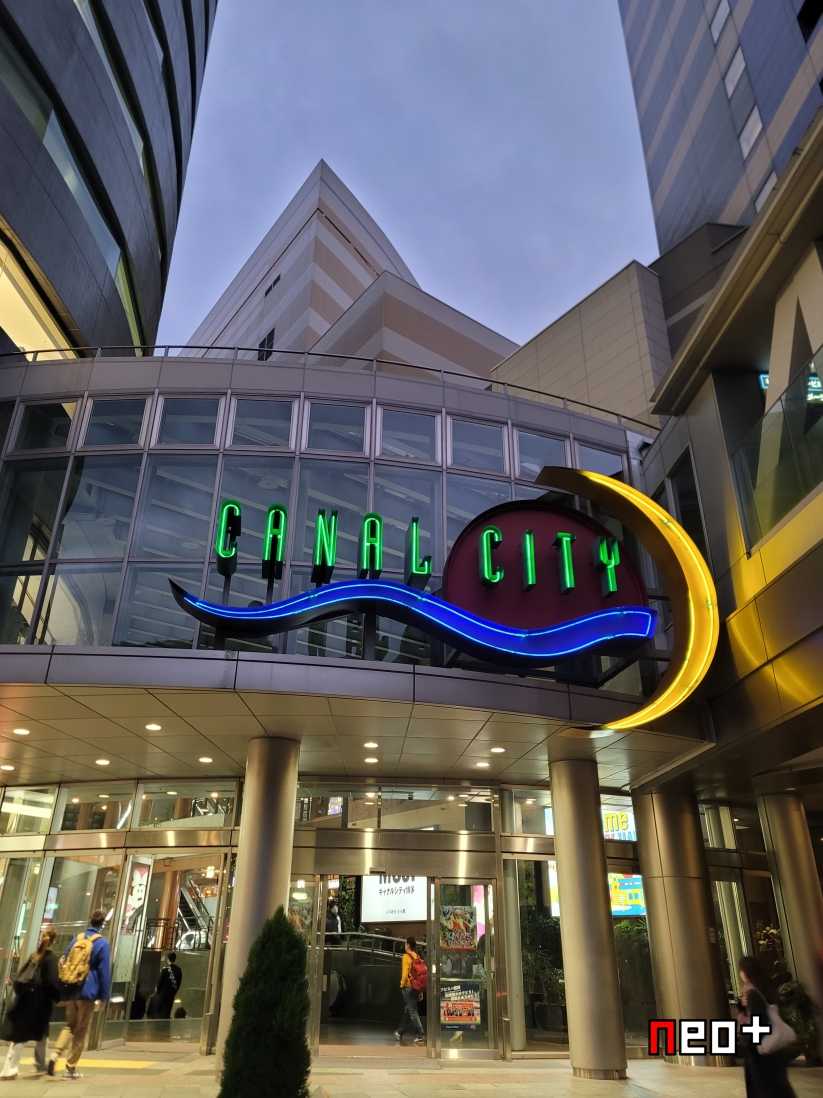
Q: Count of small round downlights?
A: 9